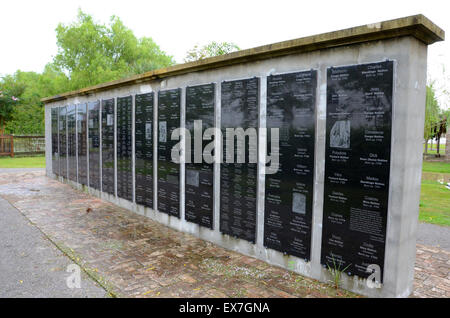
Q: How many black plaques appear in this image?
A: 13